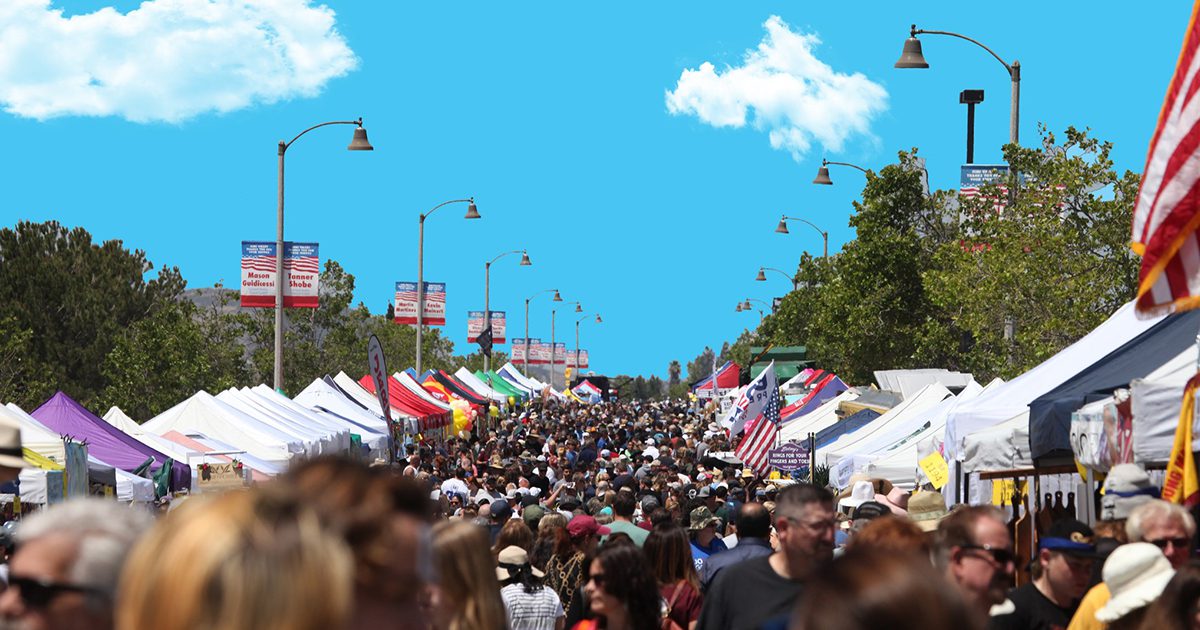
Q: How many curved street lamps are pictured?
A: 12